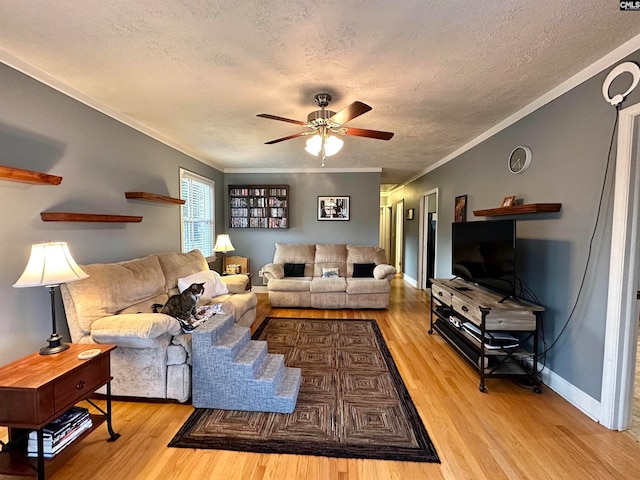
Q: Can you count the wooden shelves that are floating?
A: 4